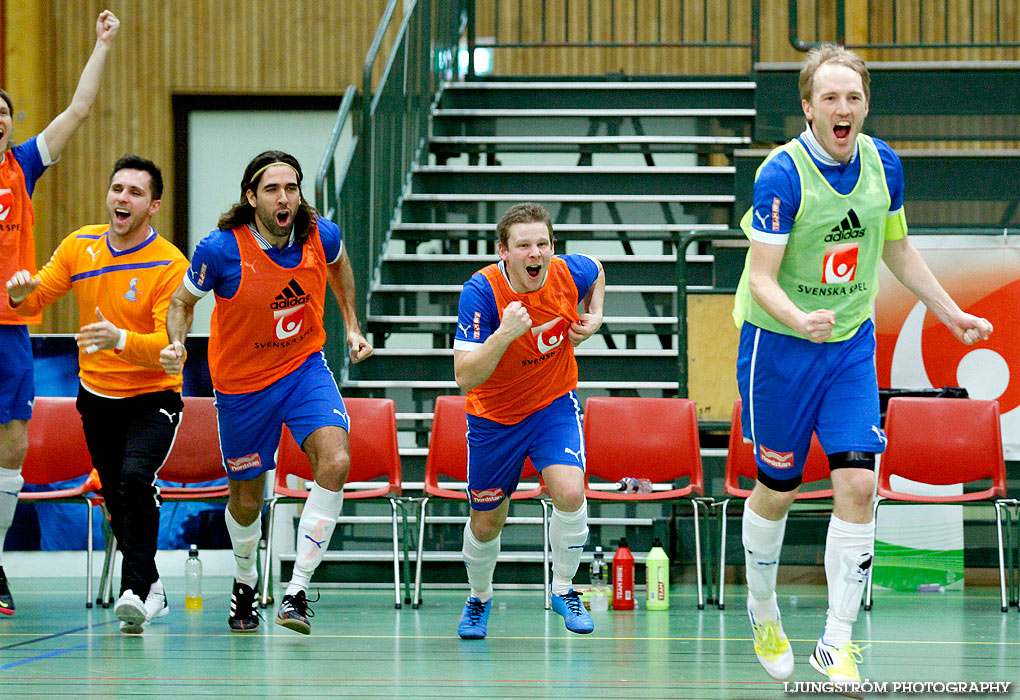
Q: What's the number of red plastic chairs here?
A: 7